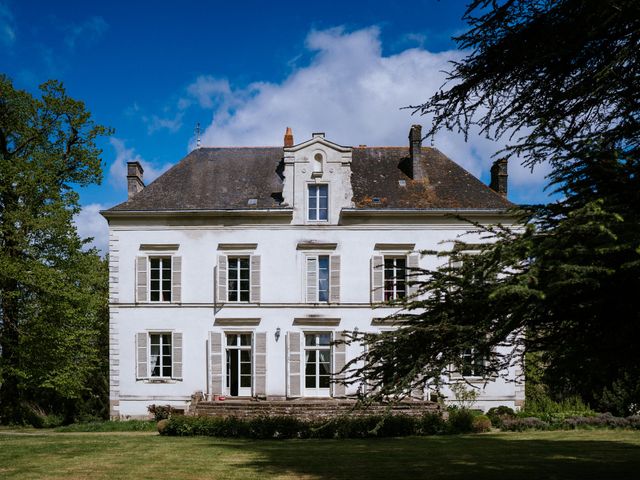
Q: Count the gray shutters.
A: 14